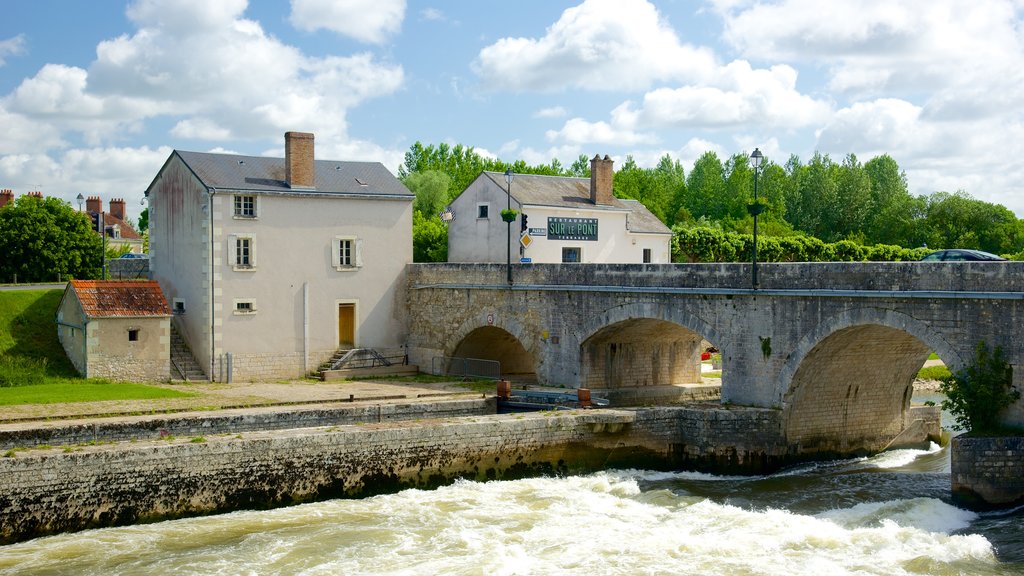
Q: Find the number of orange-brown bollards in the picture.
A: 2